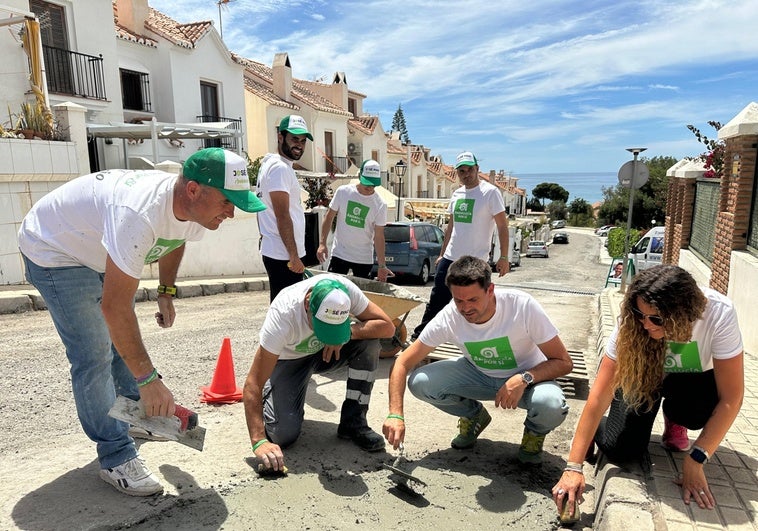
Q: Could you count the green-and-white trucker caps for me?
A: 5